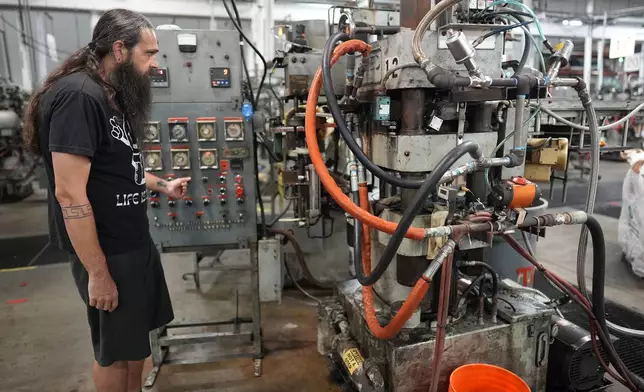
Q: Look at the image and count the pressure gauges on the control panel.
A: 7